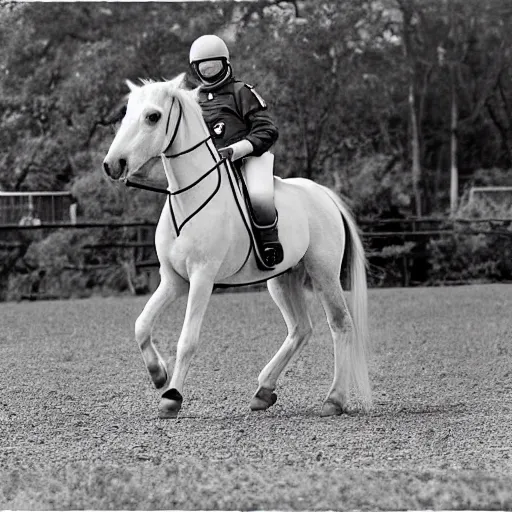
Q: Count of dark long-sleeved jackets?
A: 1